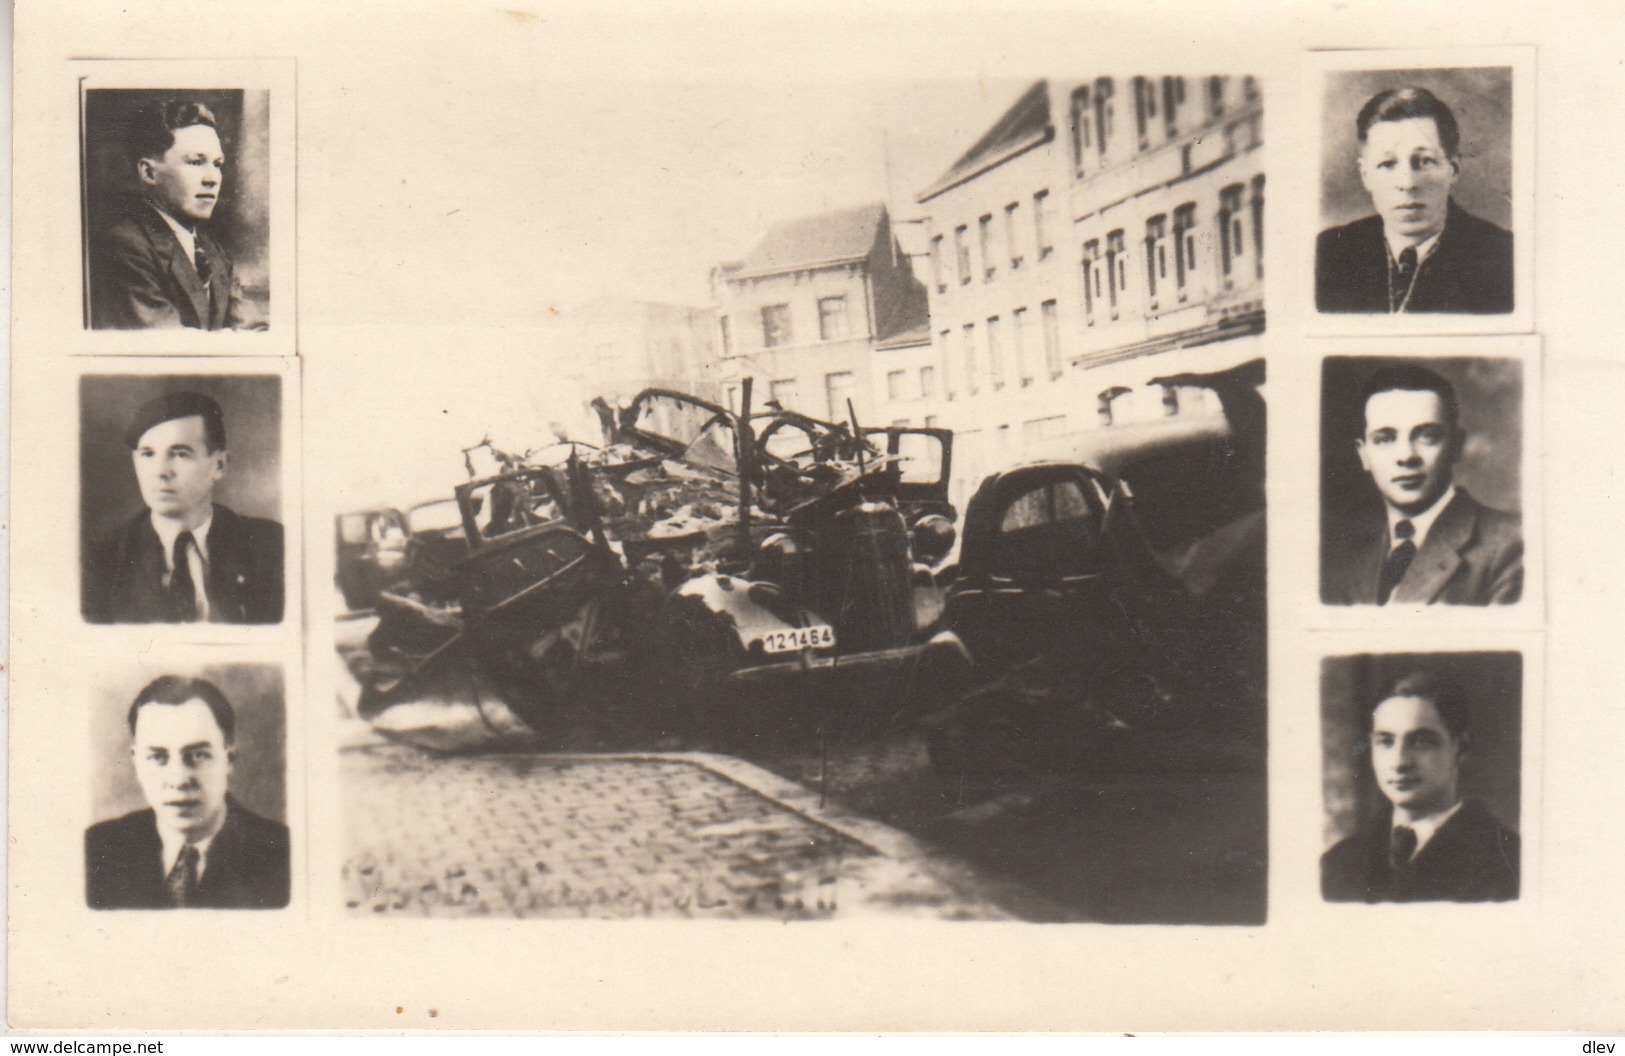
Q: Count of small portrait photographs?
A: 6